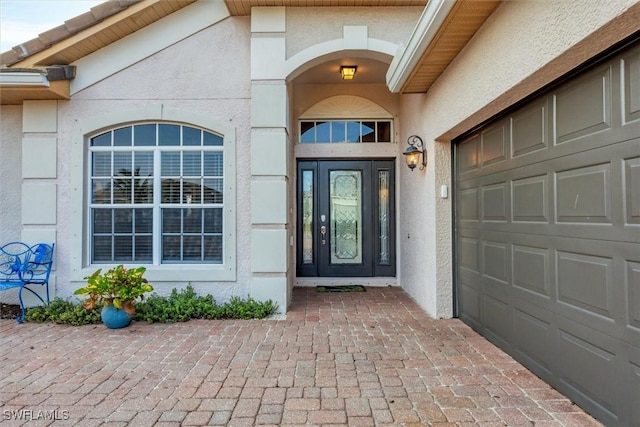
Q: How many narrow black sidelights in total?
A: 2